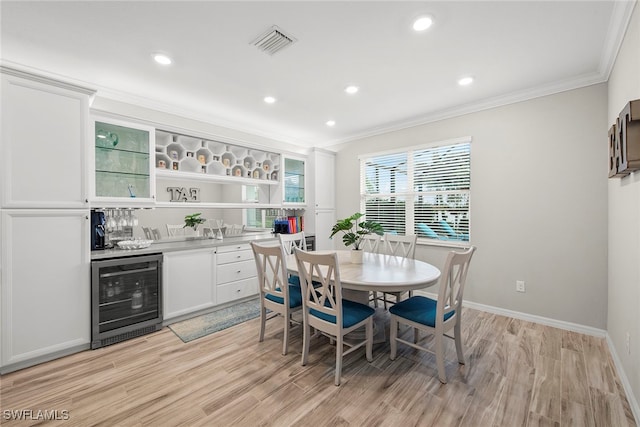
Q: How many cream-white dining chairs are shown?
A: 6